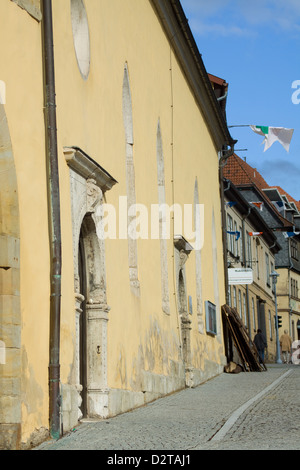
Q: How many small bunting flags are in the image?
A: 6